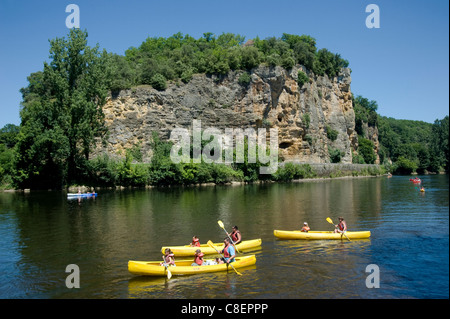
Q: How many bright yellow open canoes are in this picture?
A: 3